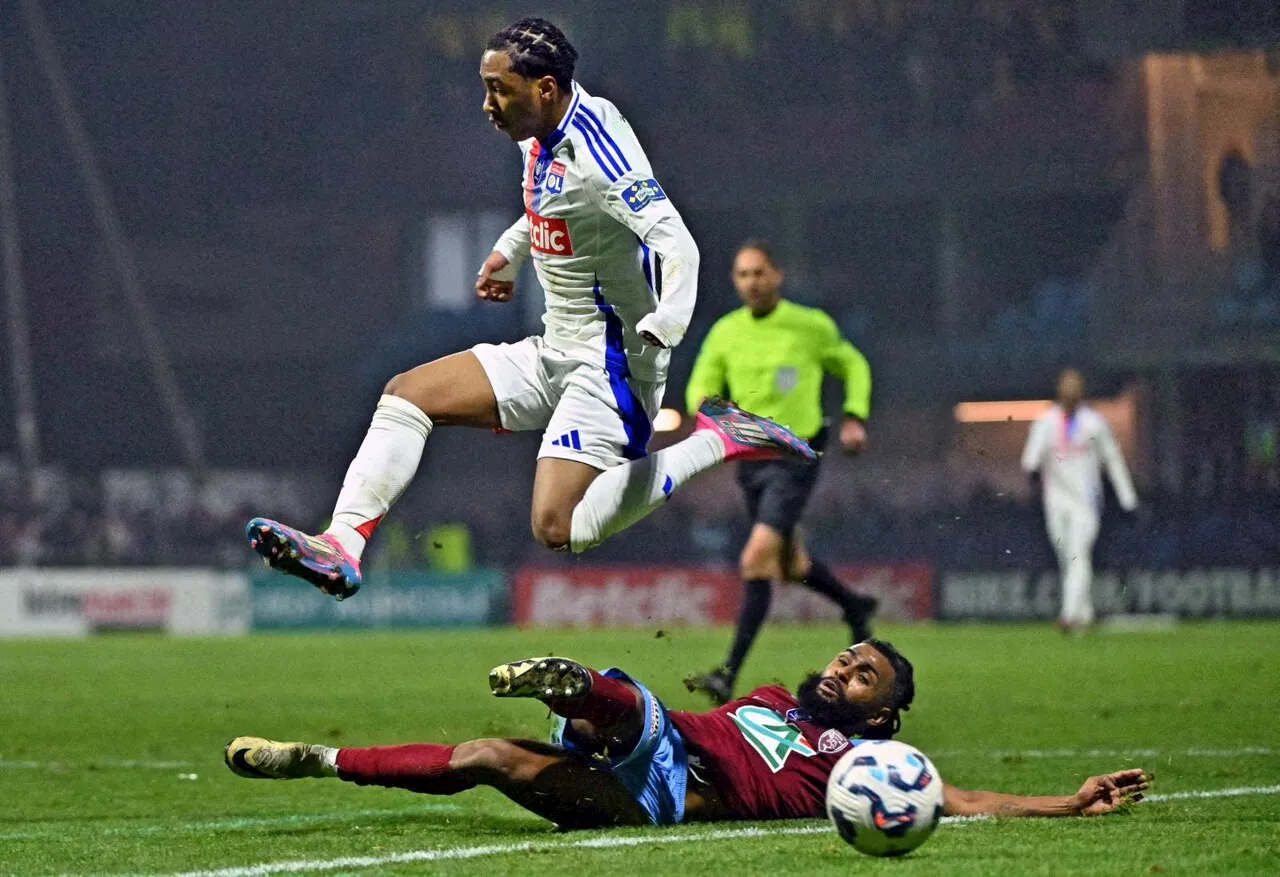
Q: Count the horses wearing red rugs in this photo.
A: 0